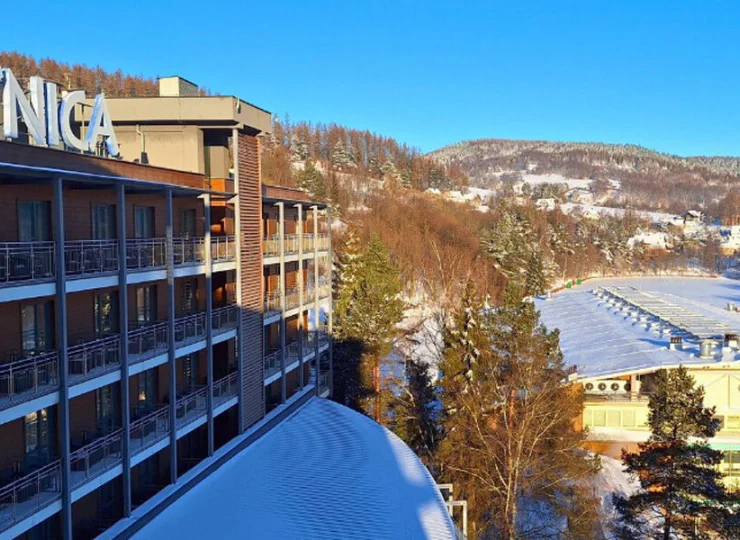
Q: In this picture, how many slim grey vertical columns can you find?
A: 9